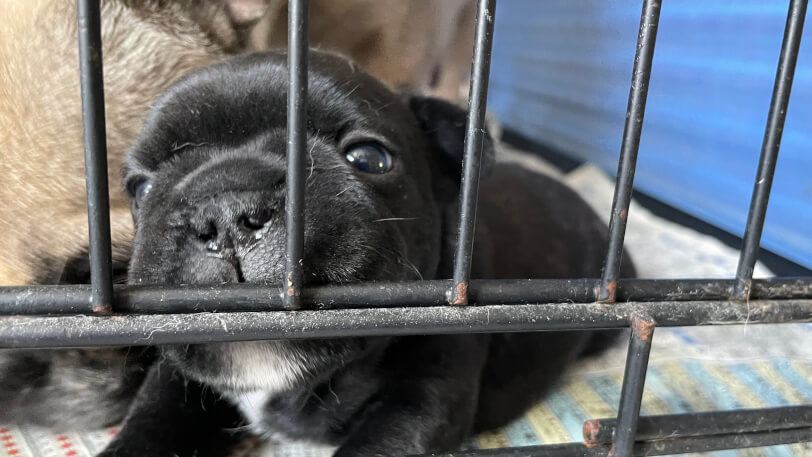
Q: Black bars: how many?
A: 10